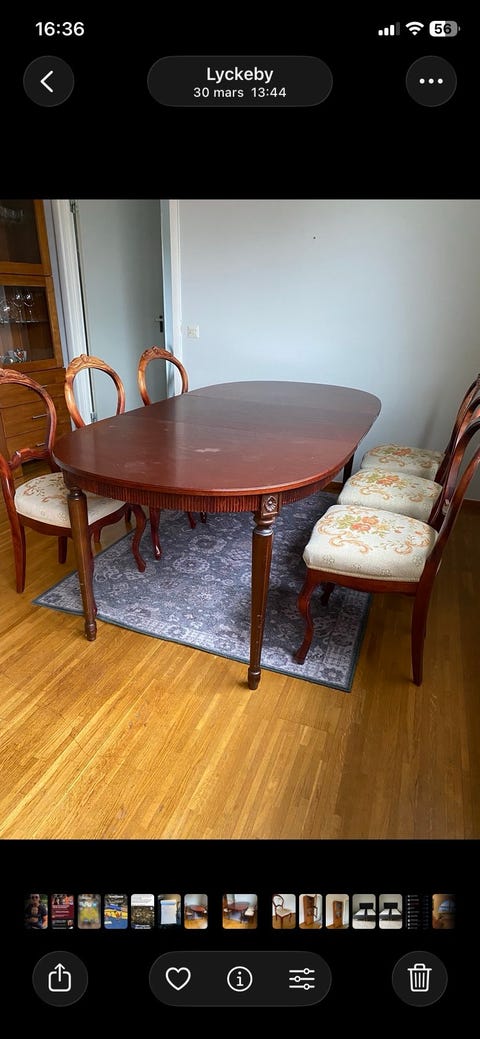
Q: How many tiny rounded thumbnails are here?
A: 15